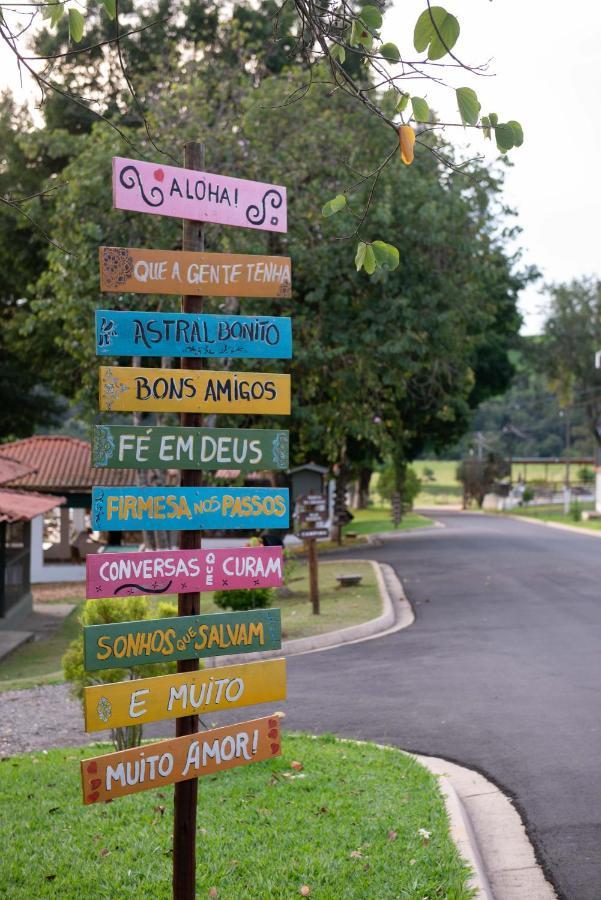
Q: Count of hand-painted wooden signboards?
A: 10